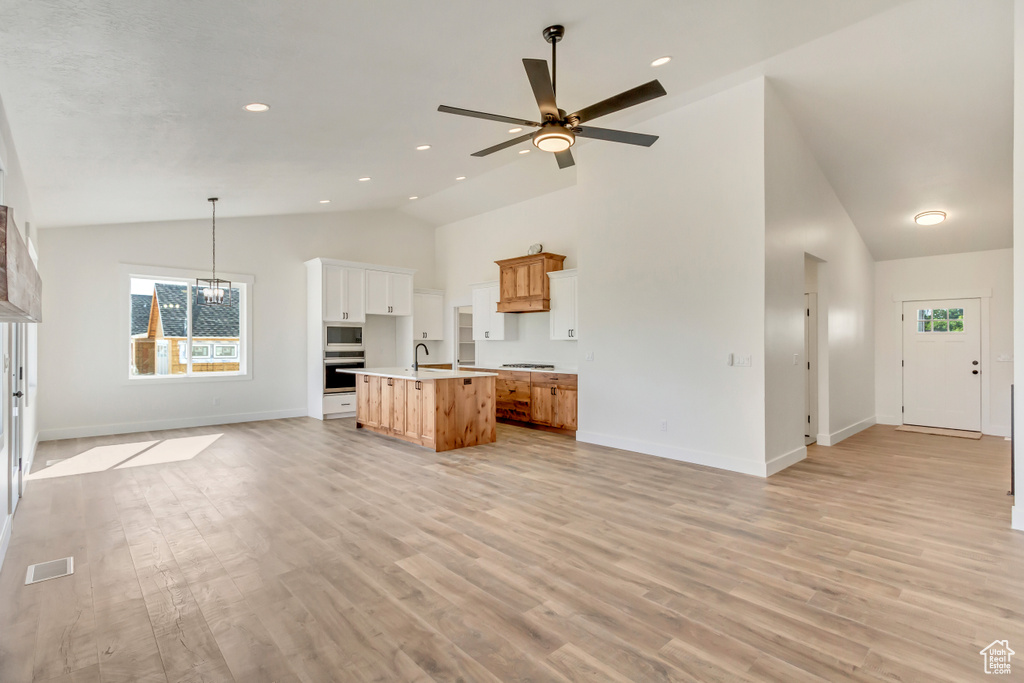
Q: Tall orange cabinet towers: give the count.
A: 0